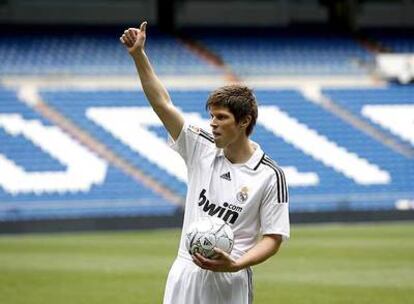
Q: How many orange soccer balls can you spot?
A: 0